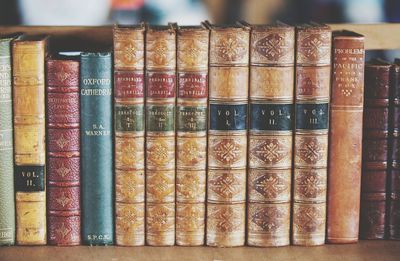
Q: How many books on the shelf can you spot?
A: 13